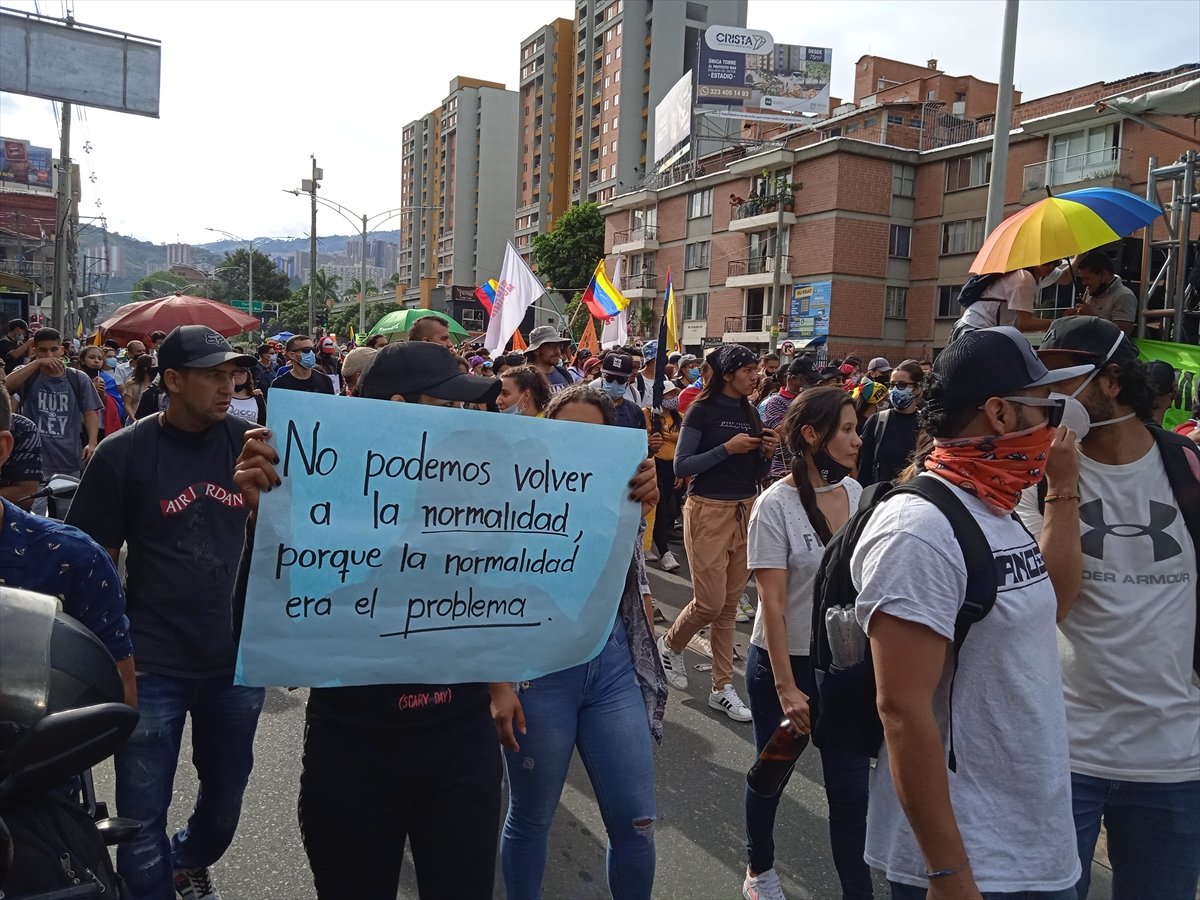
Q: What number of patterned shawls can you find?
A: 1